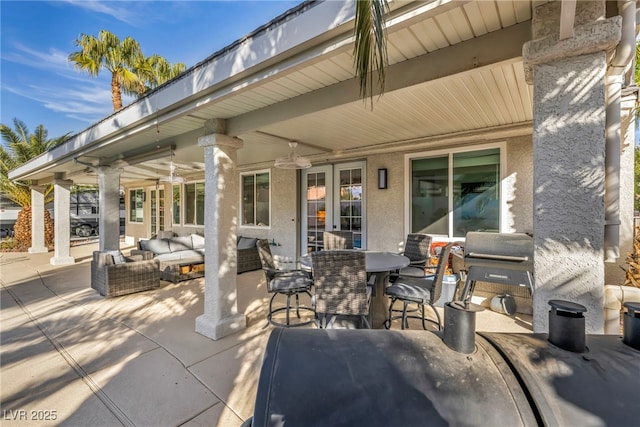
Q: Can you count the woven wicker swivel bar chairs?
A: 5